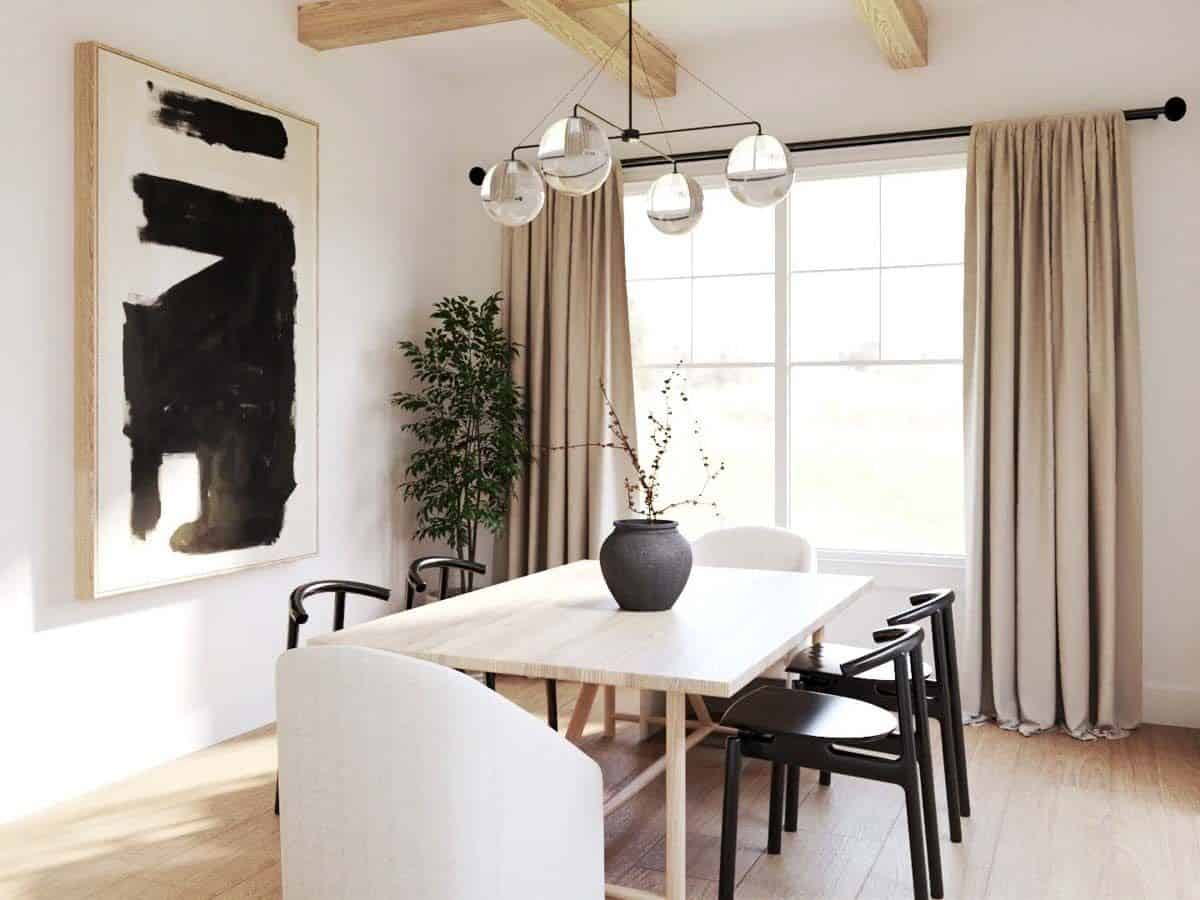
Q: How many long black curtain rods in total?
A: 1